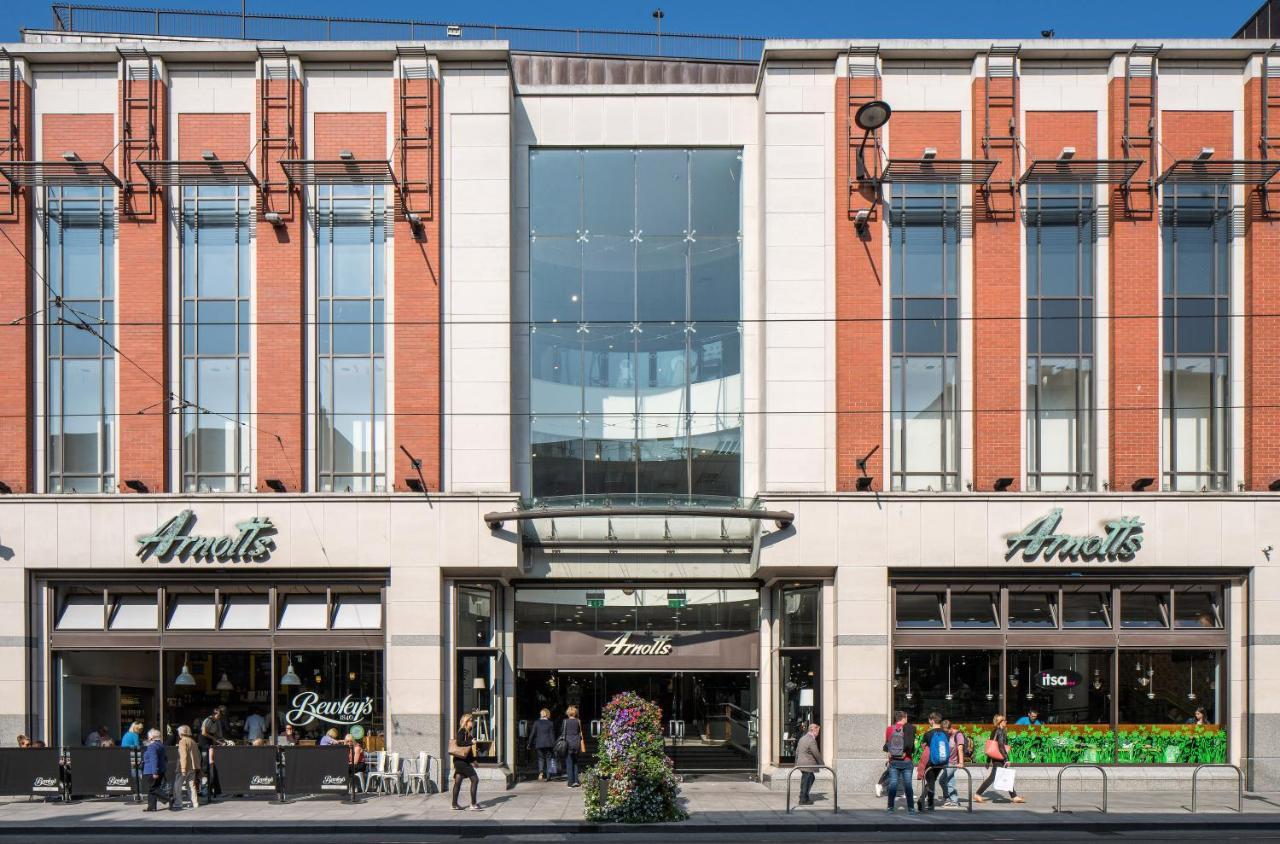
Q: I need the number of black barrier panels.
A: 5